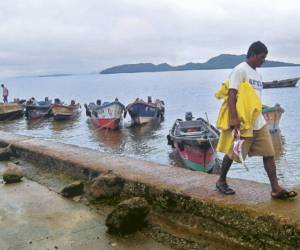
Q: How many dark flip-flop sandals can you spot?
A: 2